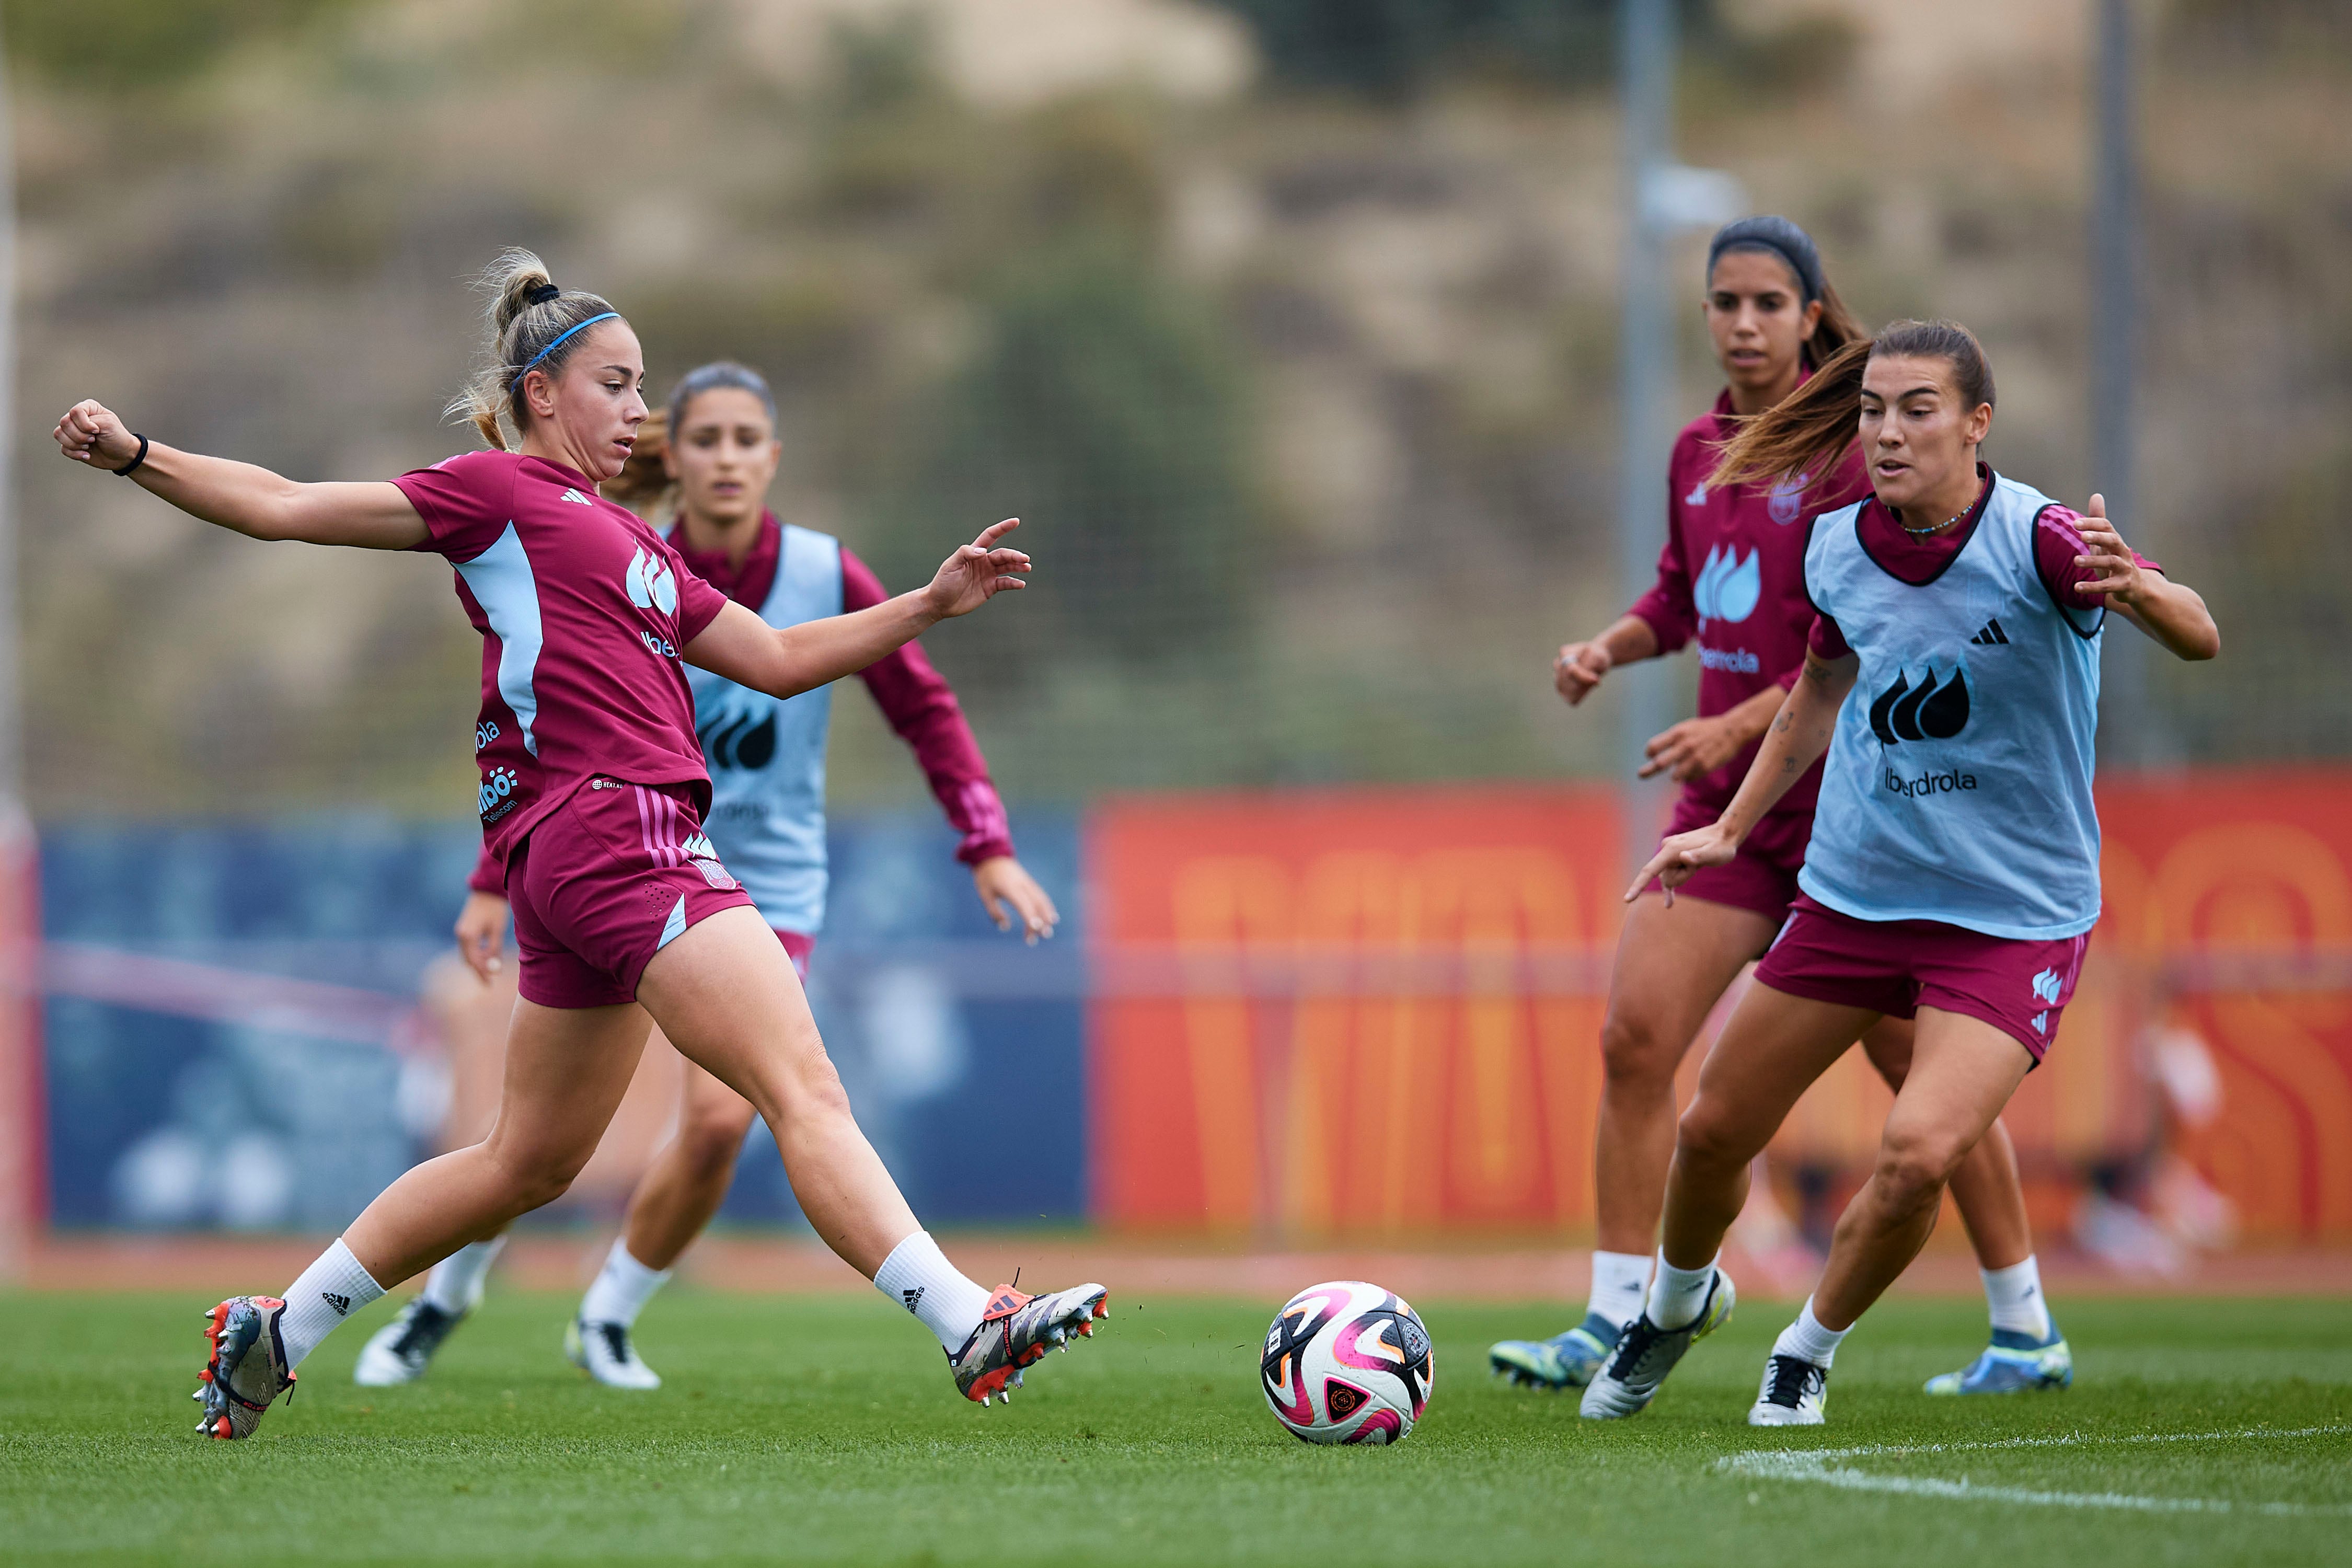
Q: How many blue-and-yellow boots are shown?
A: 2